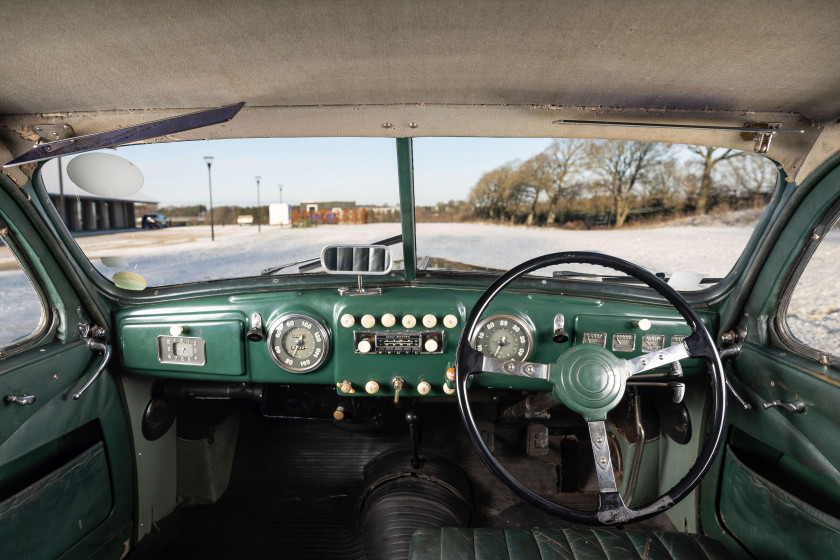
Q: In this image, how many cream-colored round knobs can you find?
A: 13